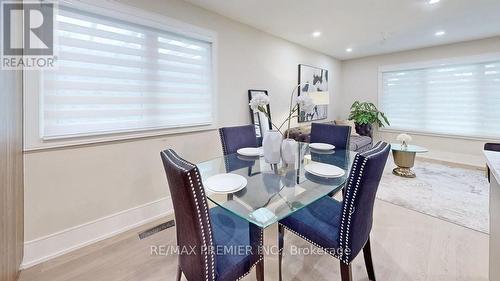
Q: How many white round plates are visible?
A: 4